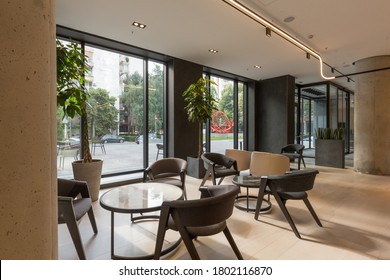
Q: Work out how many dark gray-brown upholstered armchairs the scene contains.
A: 6